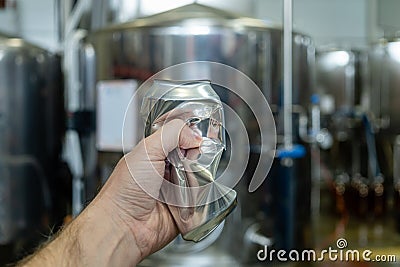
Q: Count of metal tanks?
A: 4